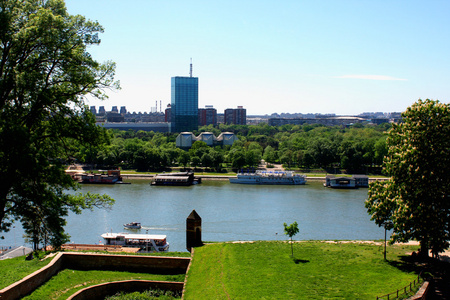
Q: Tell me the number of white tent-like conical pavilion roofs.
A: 3